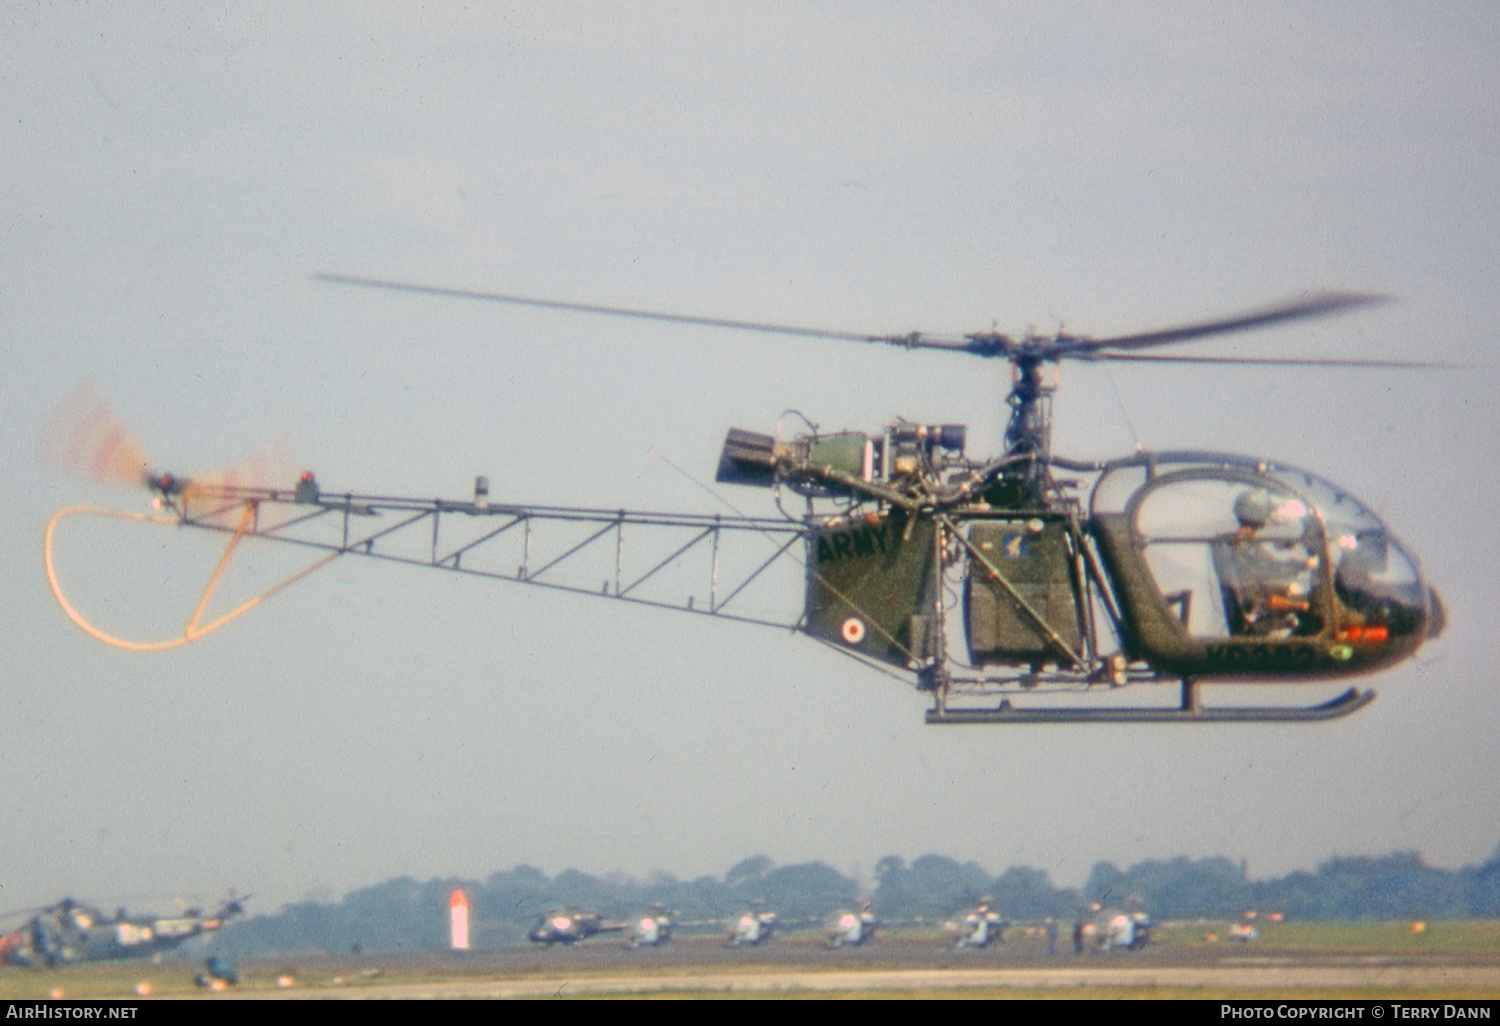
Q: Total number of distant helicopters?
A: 7